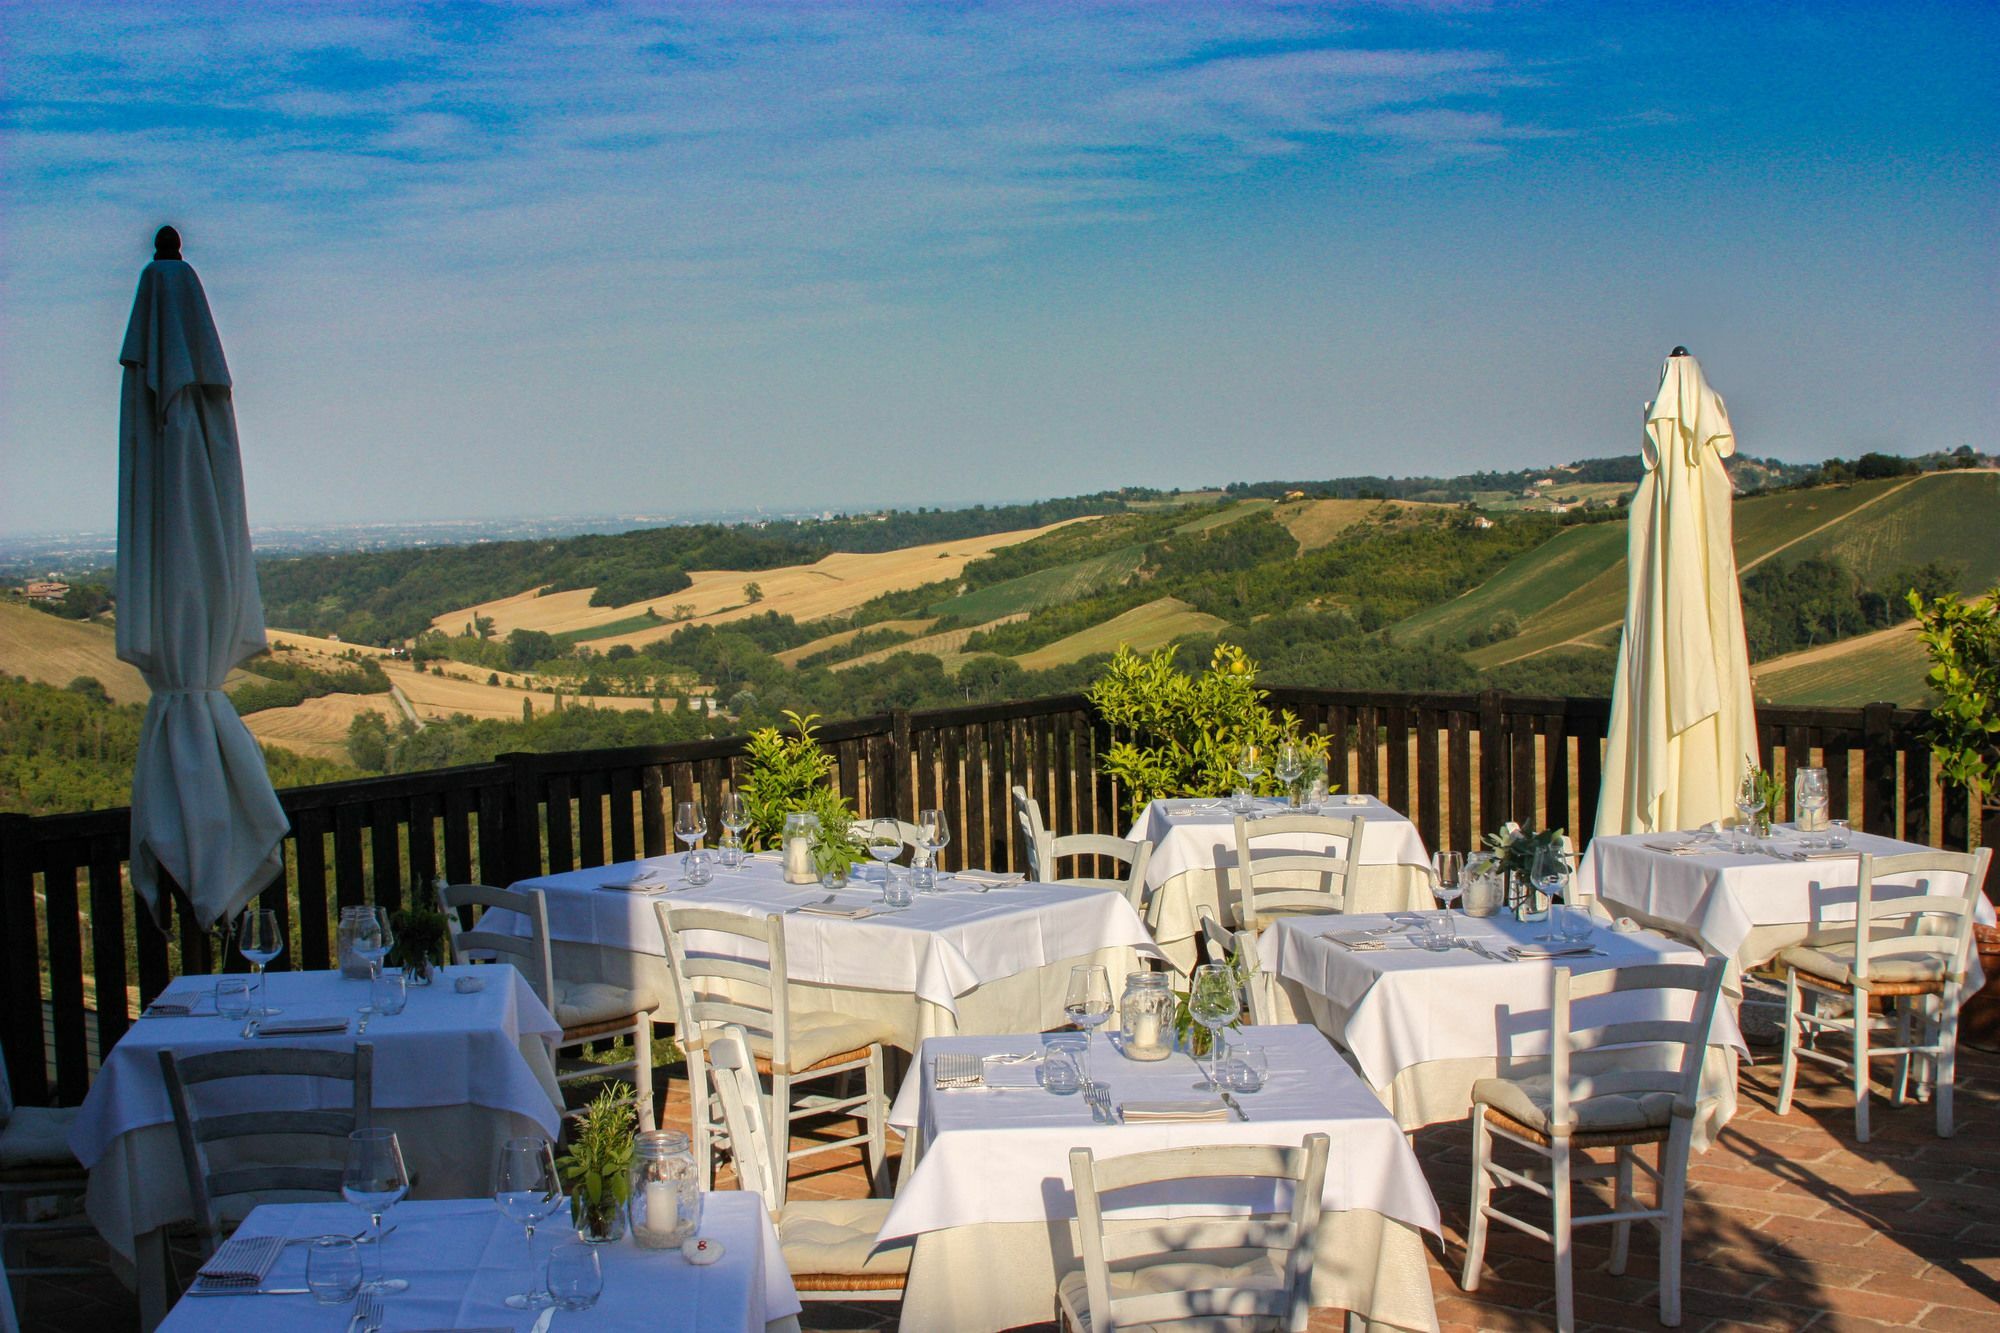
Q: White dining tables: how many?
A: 7